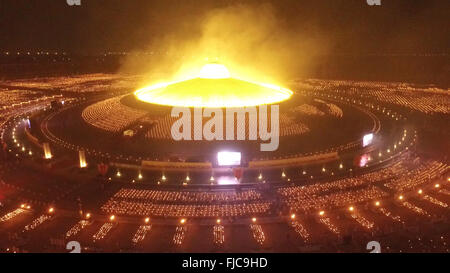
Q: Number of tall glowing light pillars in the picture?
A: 2